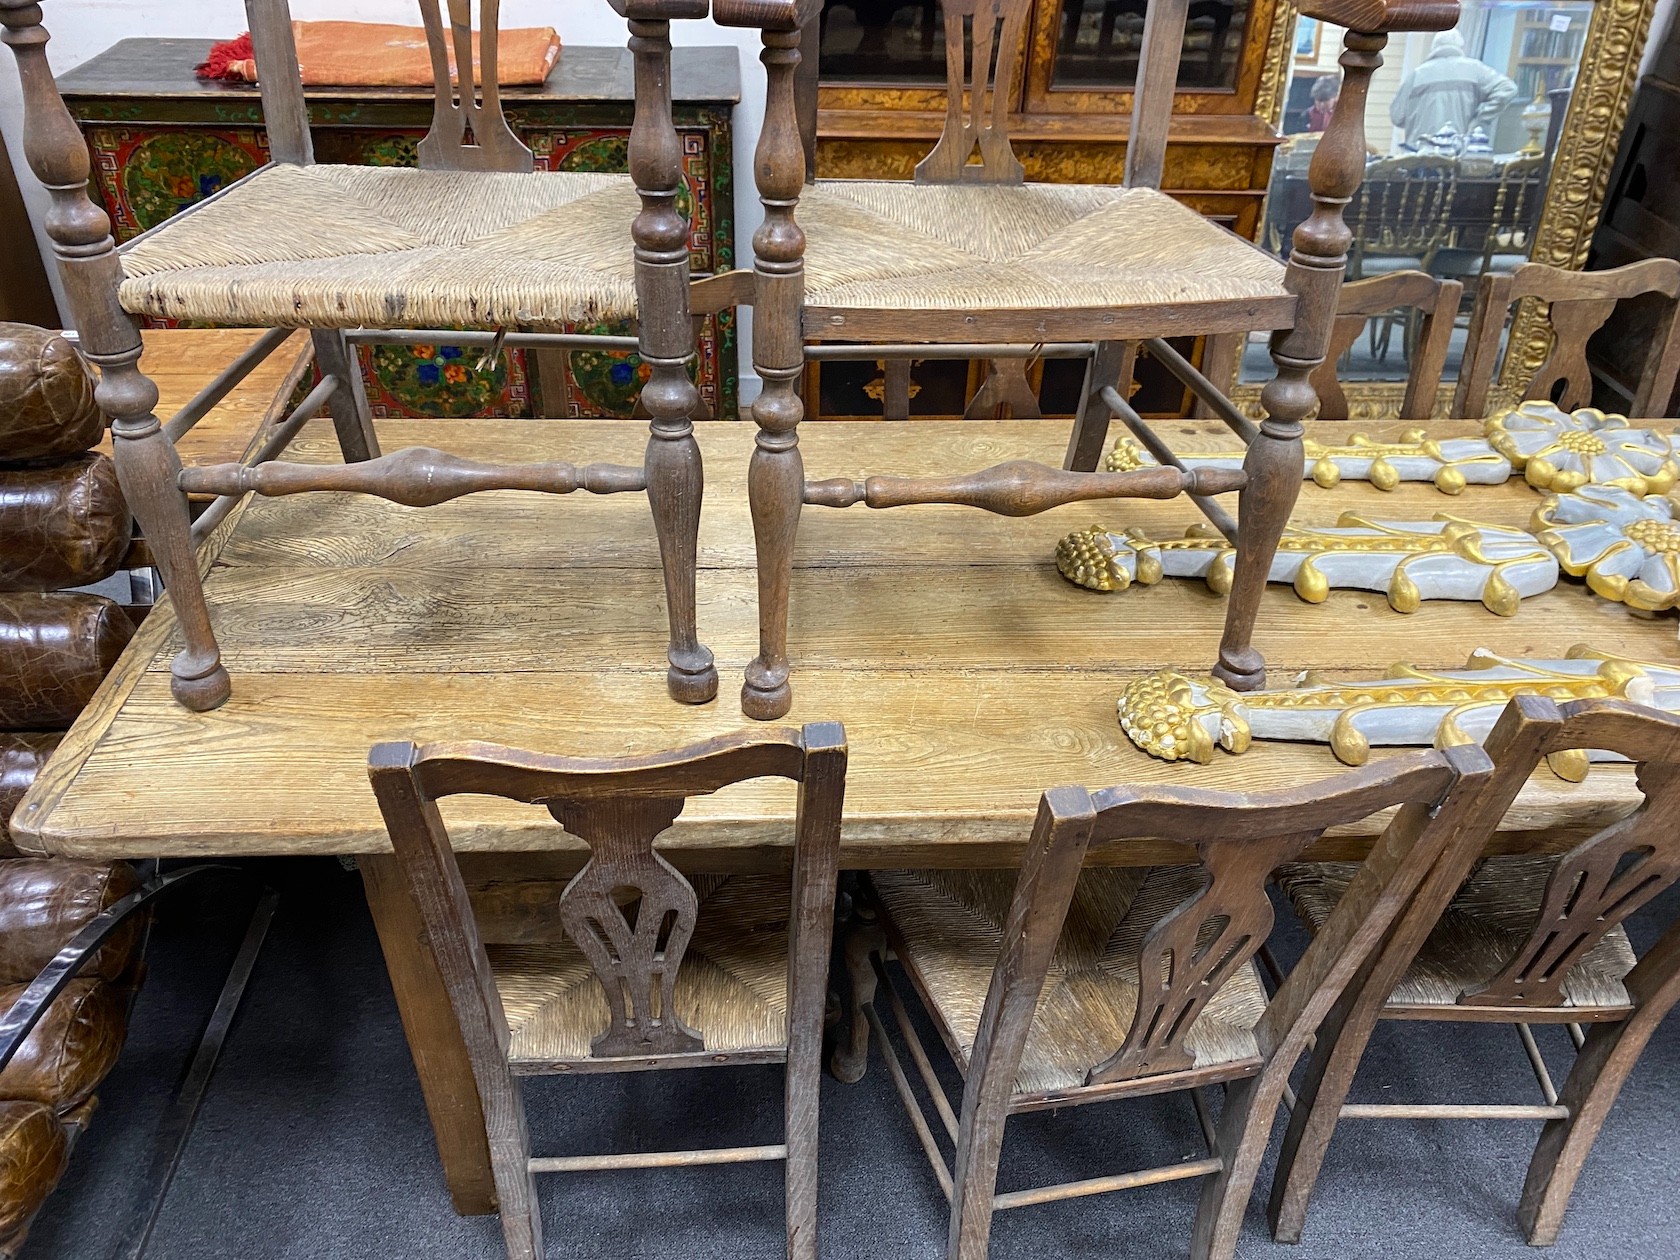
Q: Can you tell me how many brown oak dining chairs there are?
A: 9